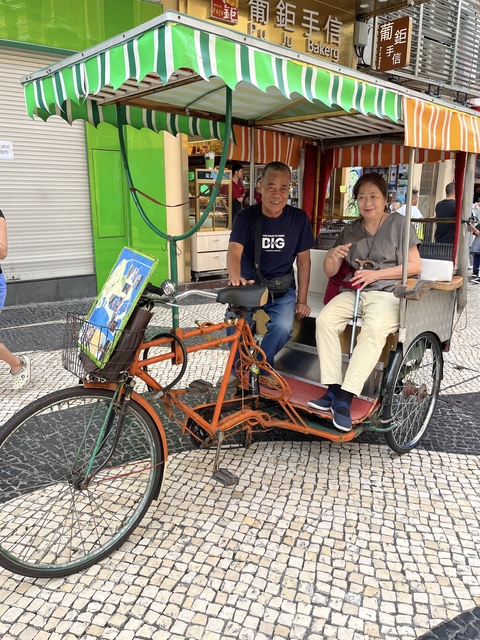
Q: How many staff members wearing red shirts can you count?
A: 2